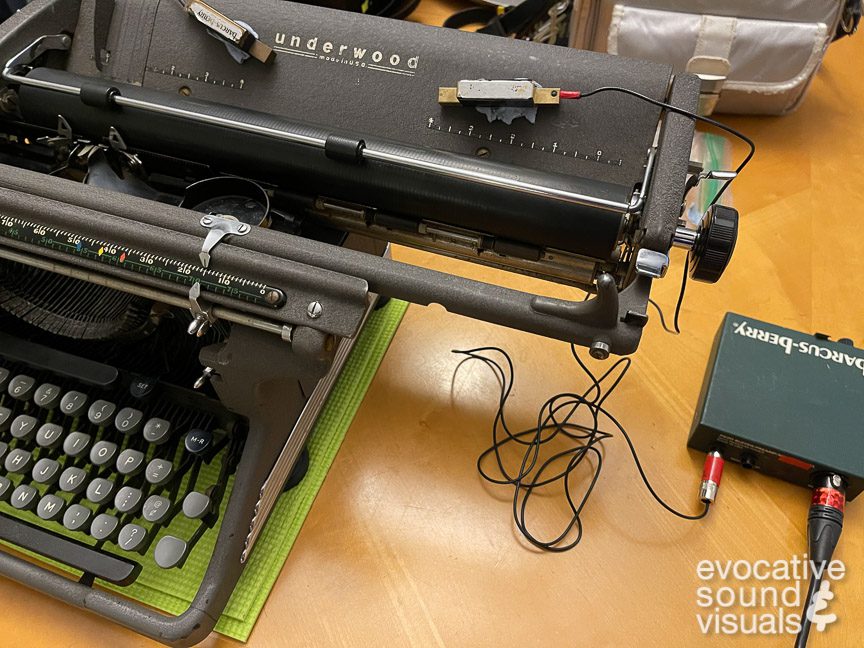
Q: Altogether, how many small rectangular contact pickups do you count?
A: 2